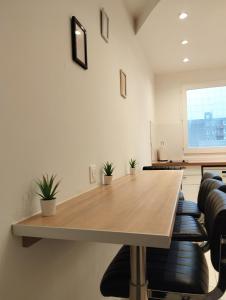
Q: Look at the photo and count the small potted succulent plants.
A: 3